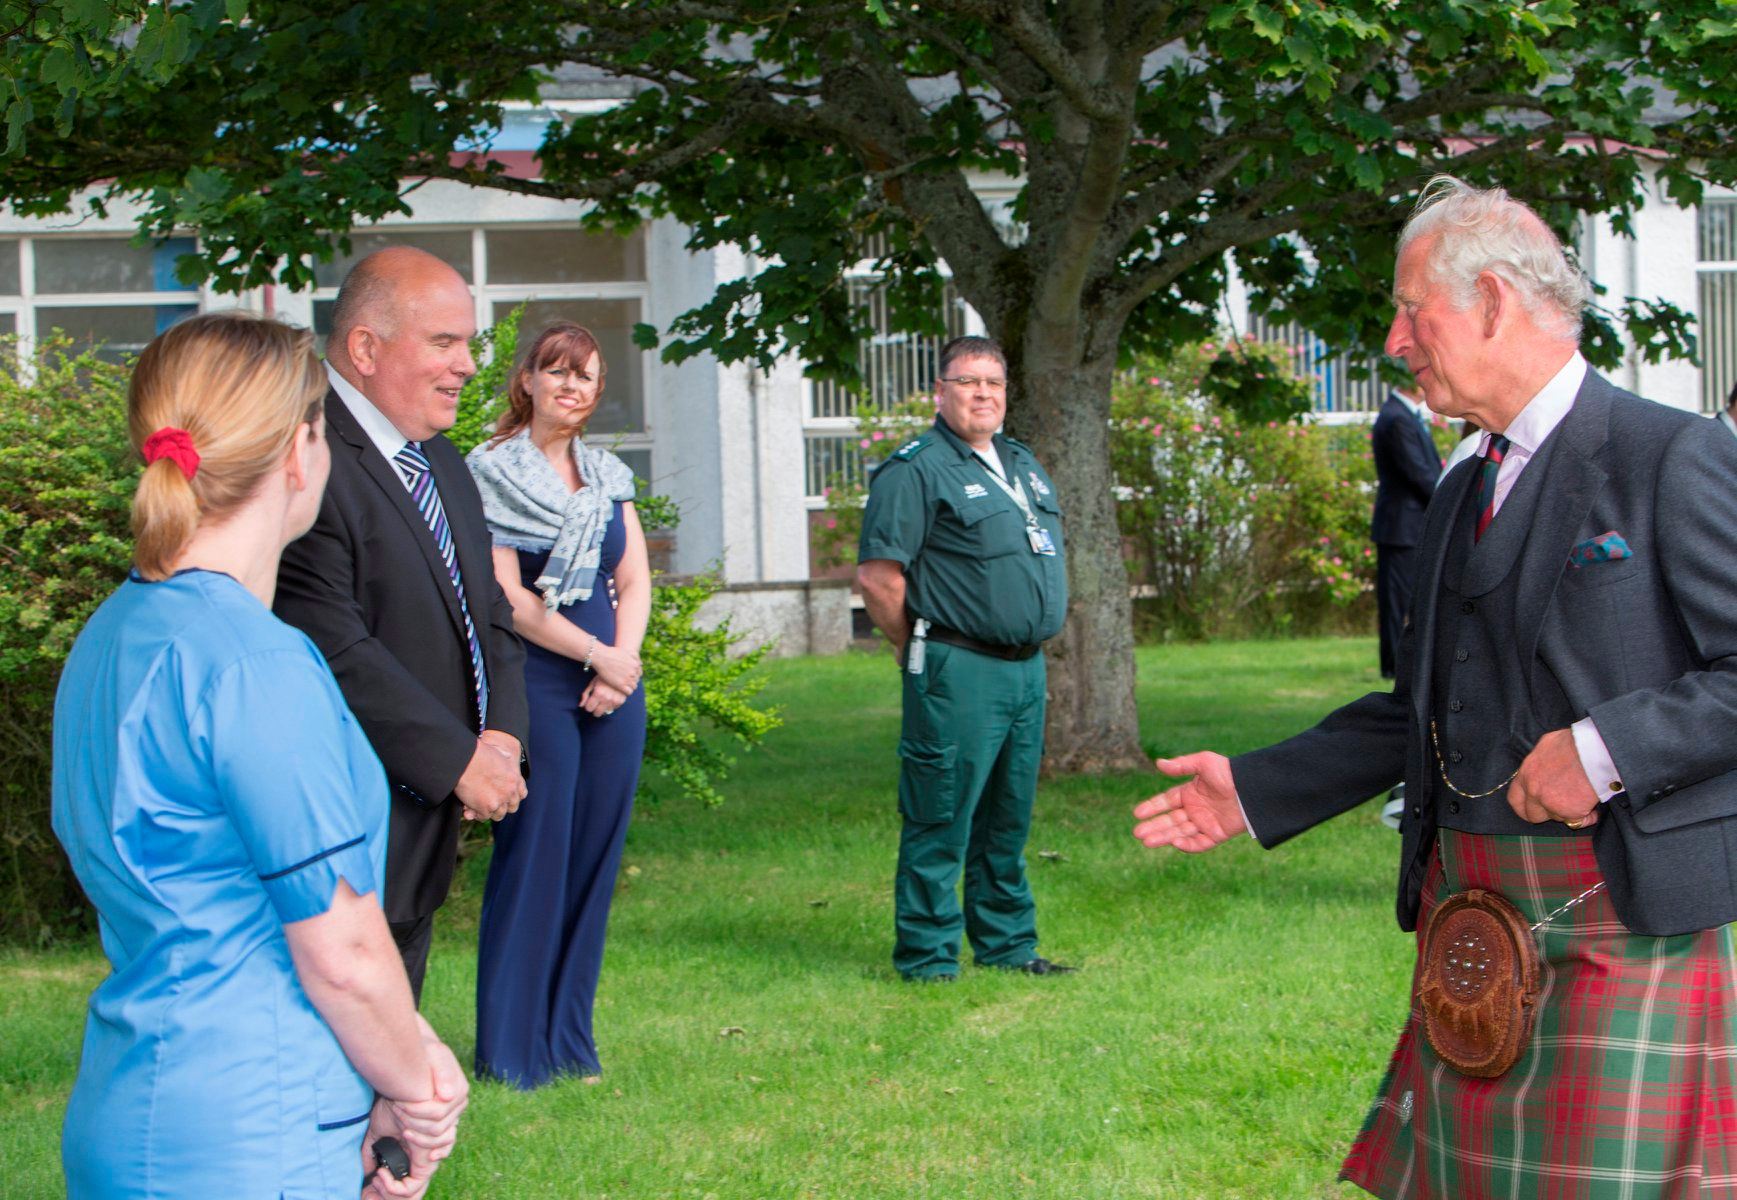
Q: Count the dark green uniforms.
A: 1